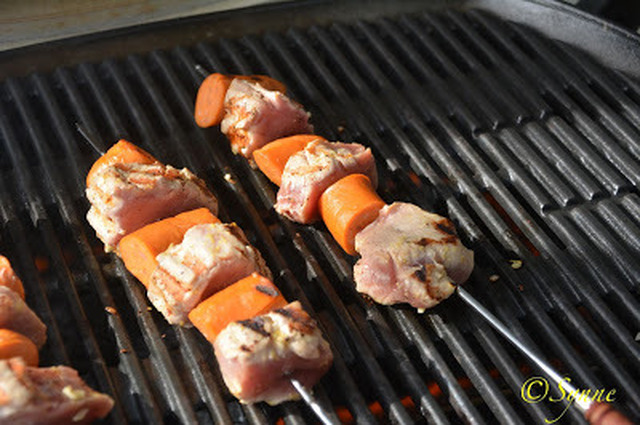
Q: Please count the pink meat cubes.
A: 8